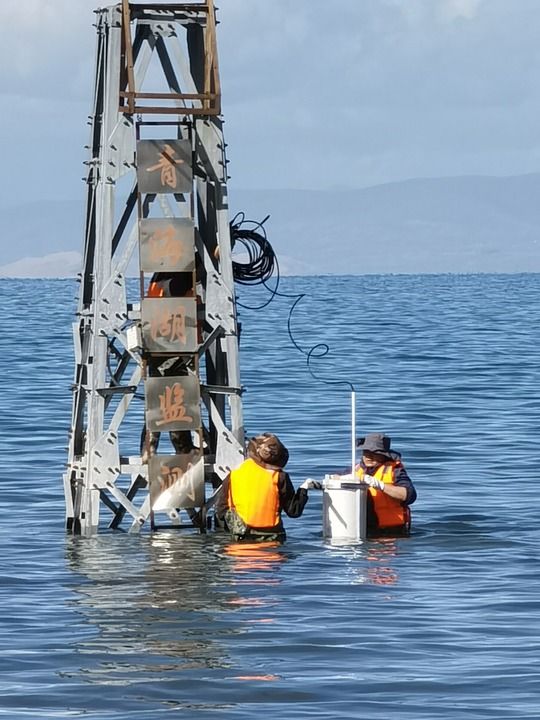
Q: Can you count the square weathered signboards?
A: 5